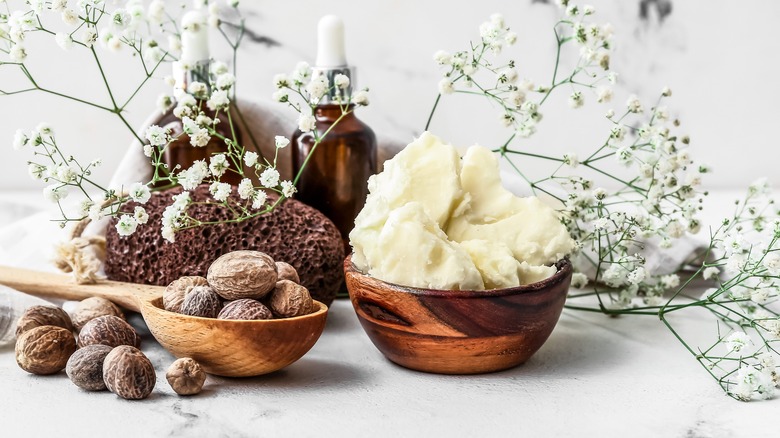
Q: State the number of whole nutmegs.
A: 13